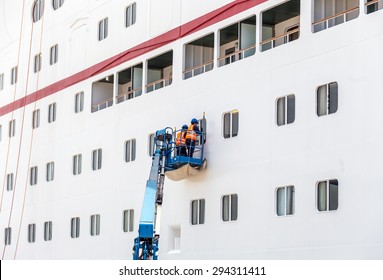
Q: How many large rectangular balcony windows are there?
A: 8